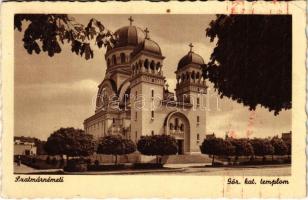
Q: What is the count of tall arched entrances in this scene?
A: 1